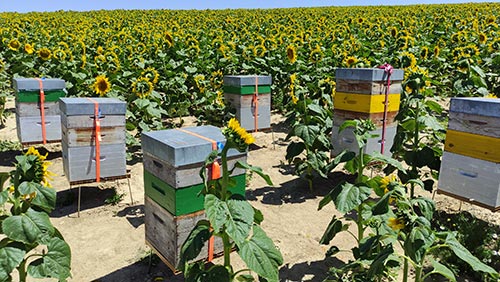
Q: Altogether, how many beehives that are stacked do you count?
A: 6